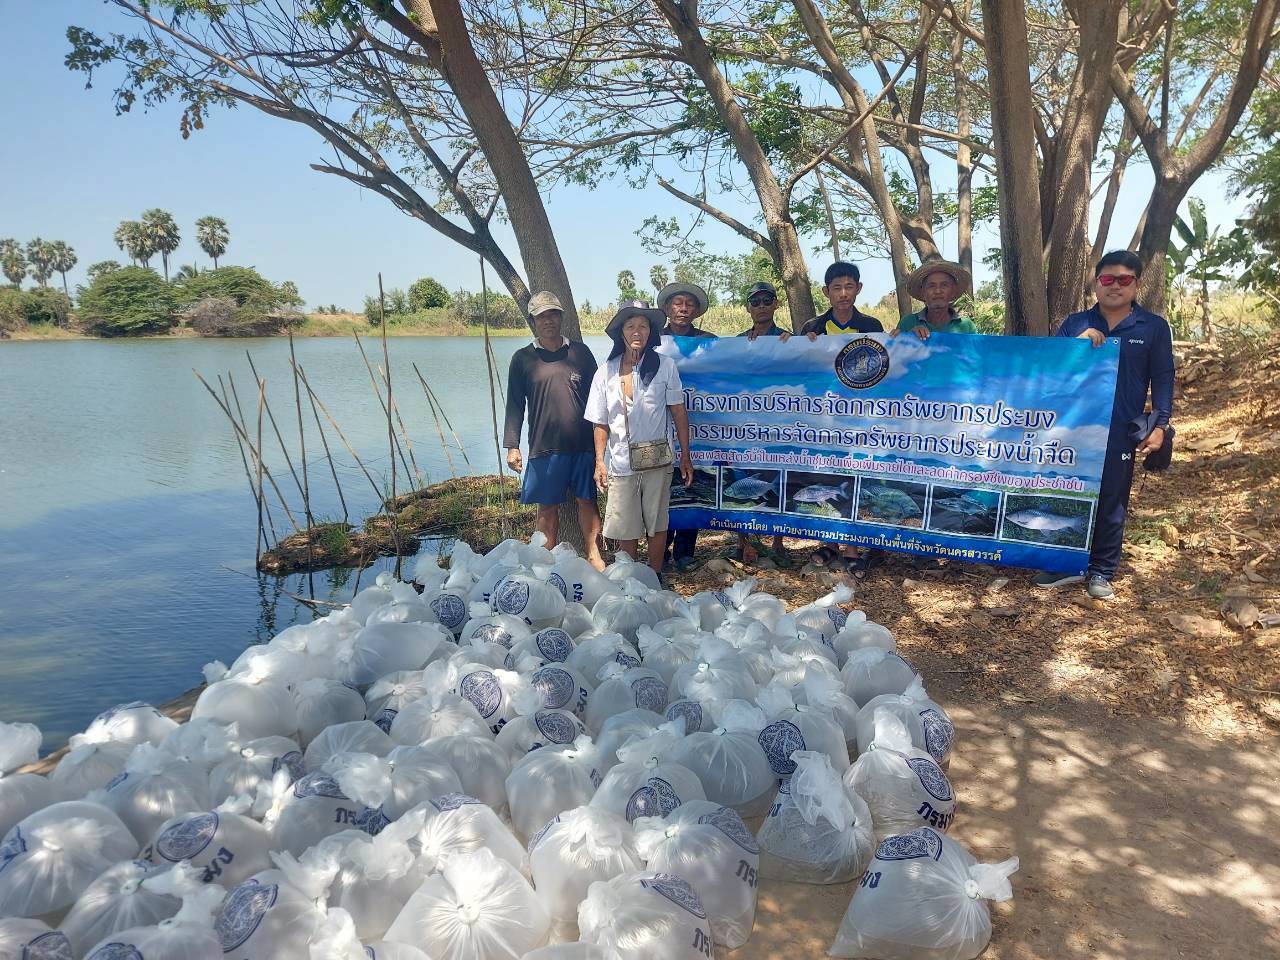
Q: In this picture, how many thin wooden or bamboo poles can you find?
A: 15